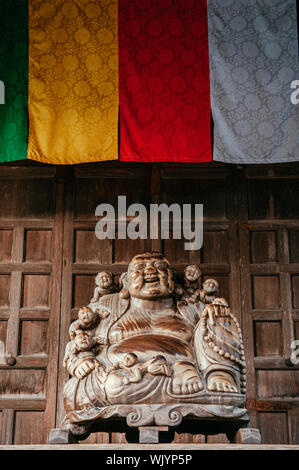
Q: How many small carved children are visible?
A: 6